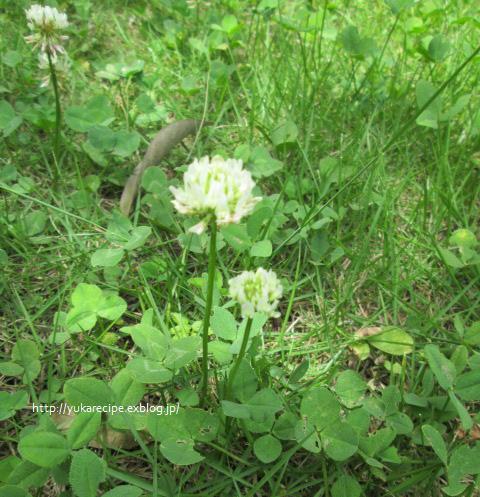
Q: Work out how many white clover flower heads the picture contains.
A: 4